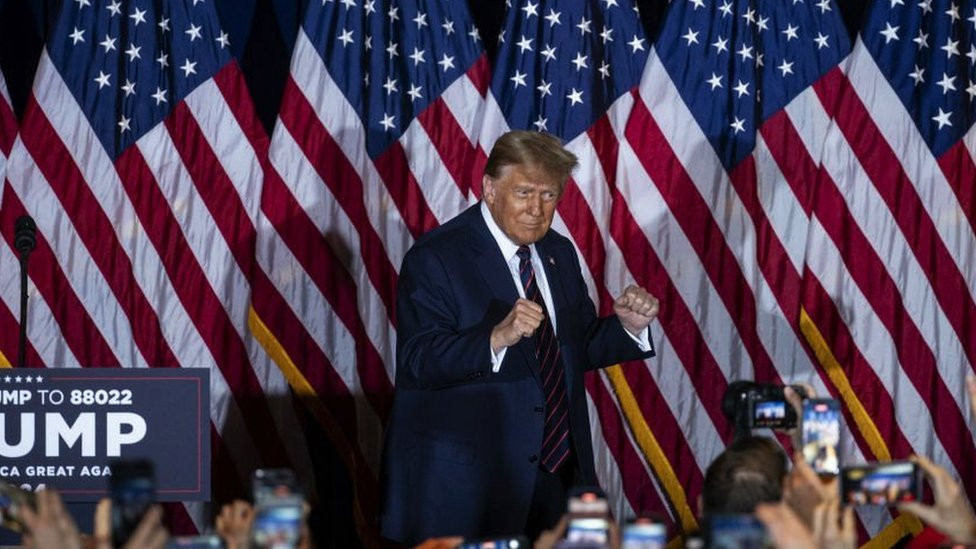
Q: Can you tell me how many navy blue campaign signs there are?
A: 1